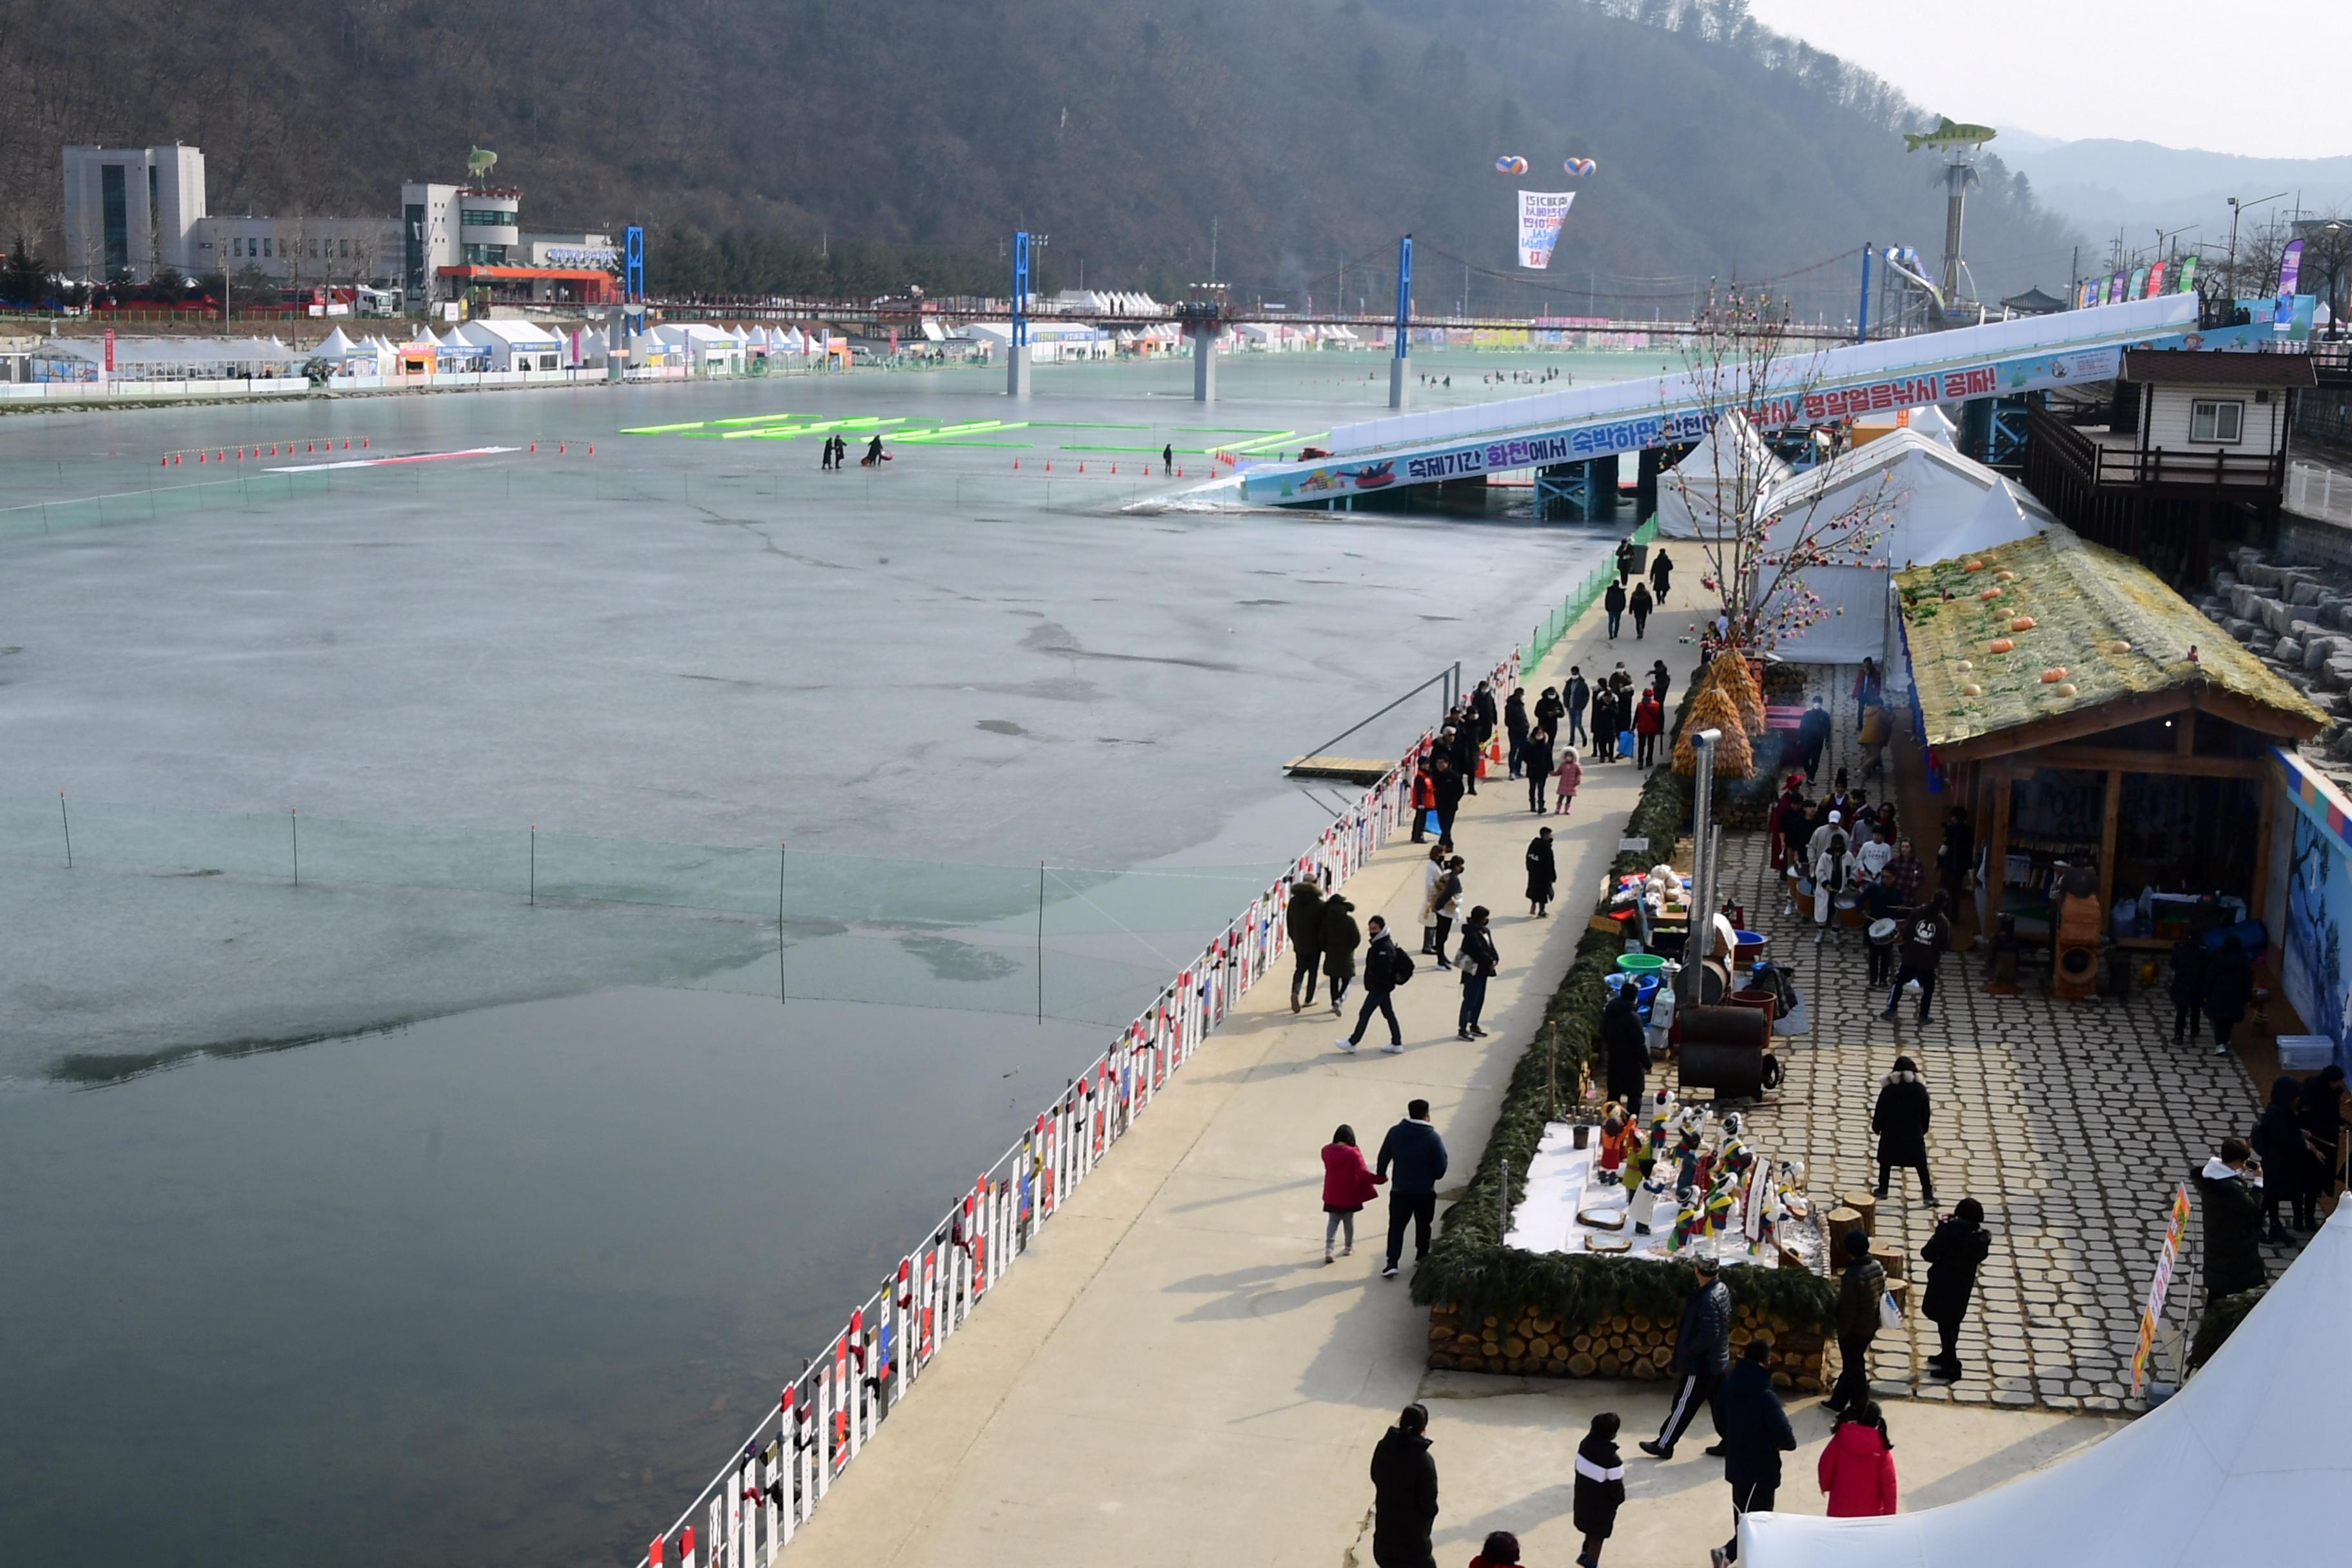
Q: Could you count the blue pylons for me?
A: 4